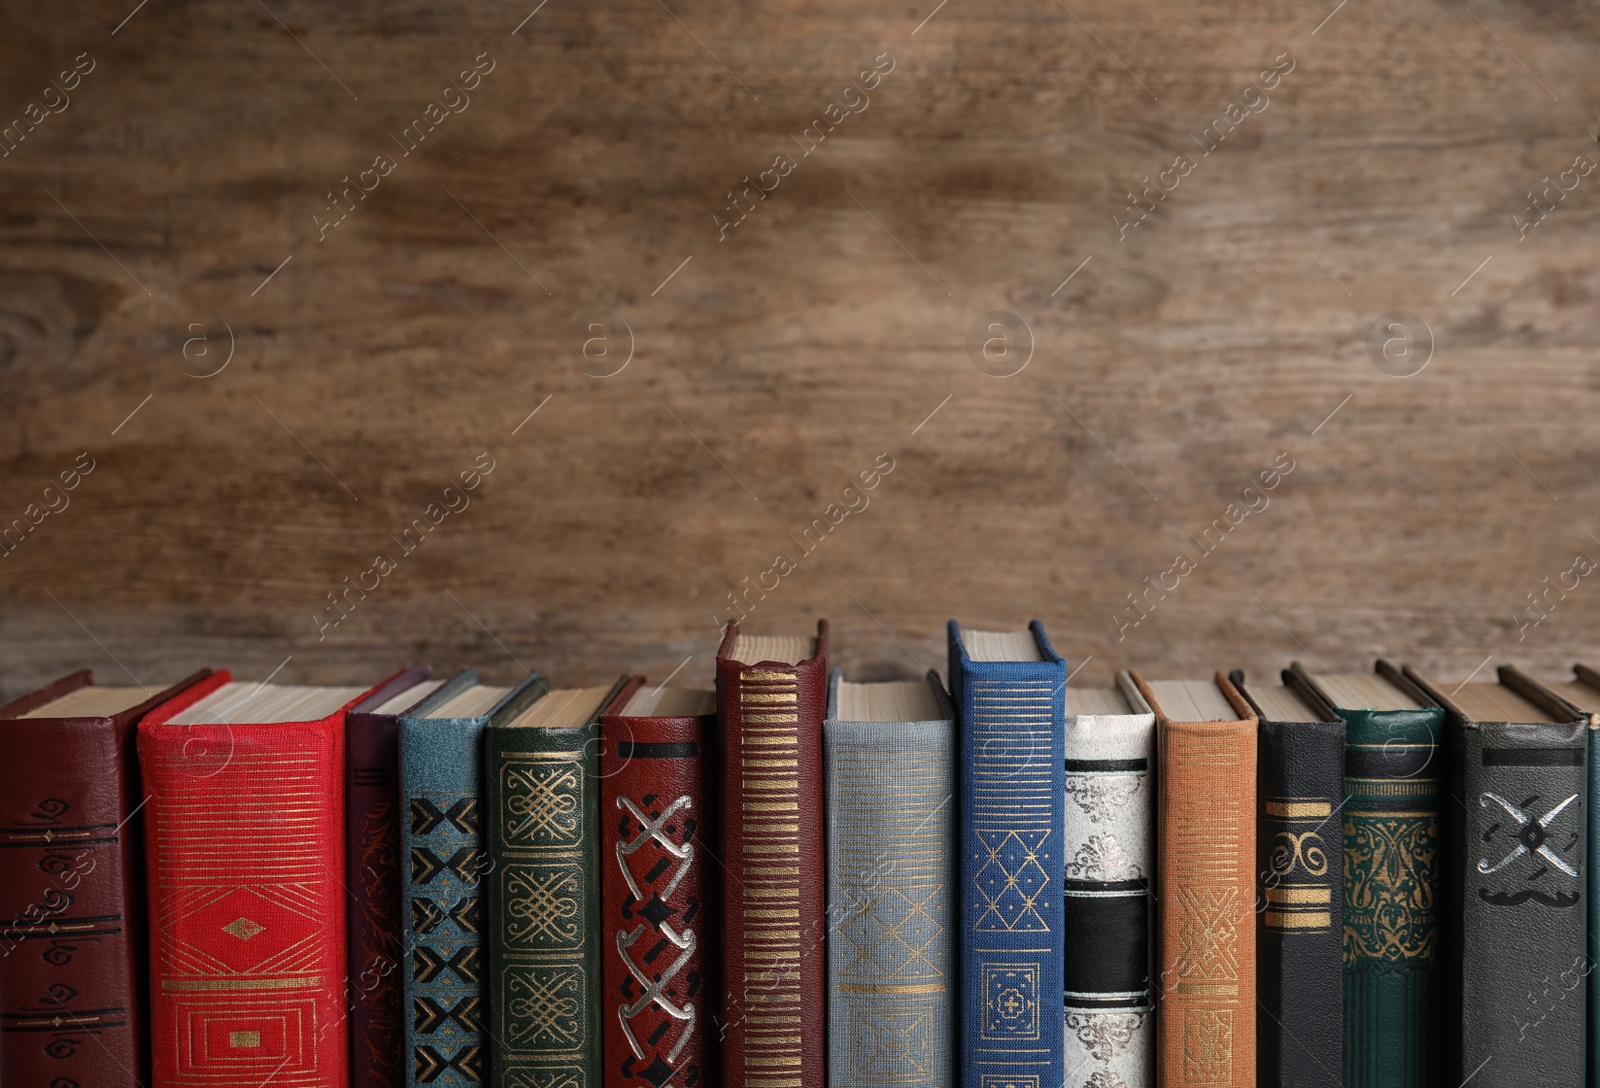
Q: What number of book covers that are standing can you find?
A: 15